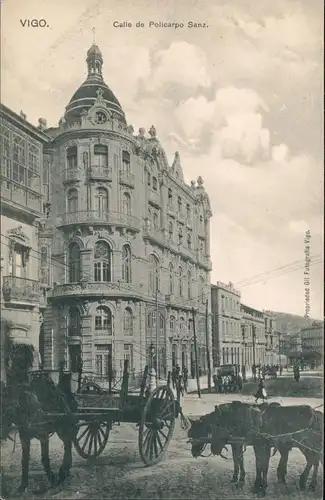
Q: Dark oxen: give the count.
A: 2